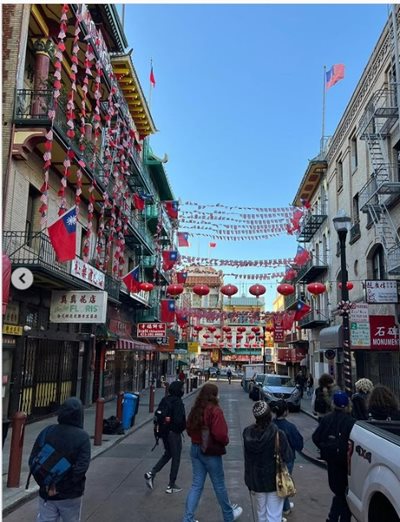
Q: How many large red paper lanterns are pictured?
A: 8